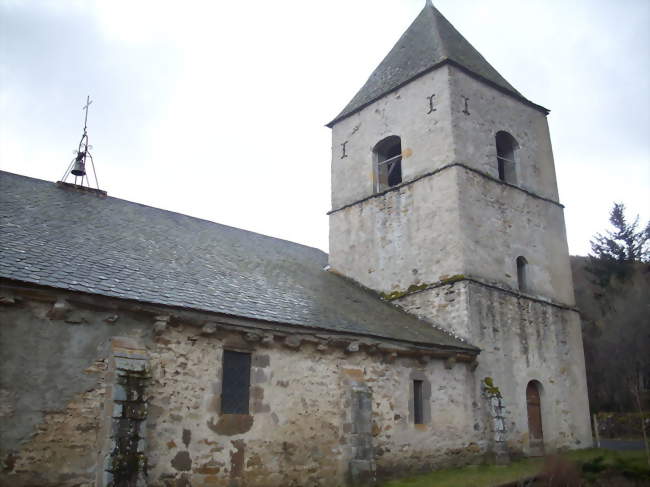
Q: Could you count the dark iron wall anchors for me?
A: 3